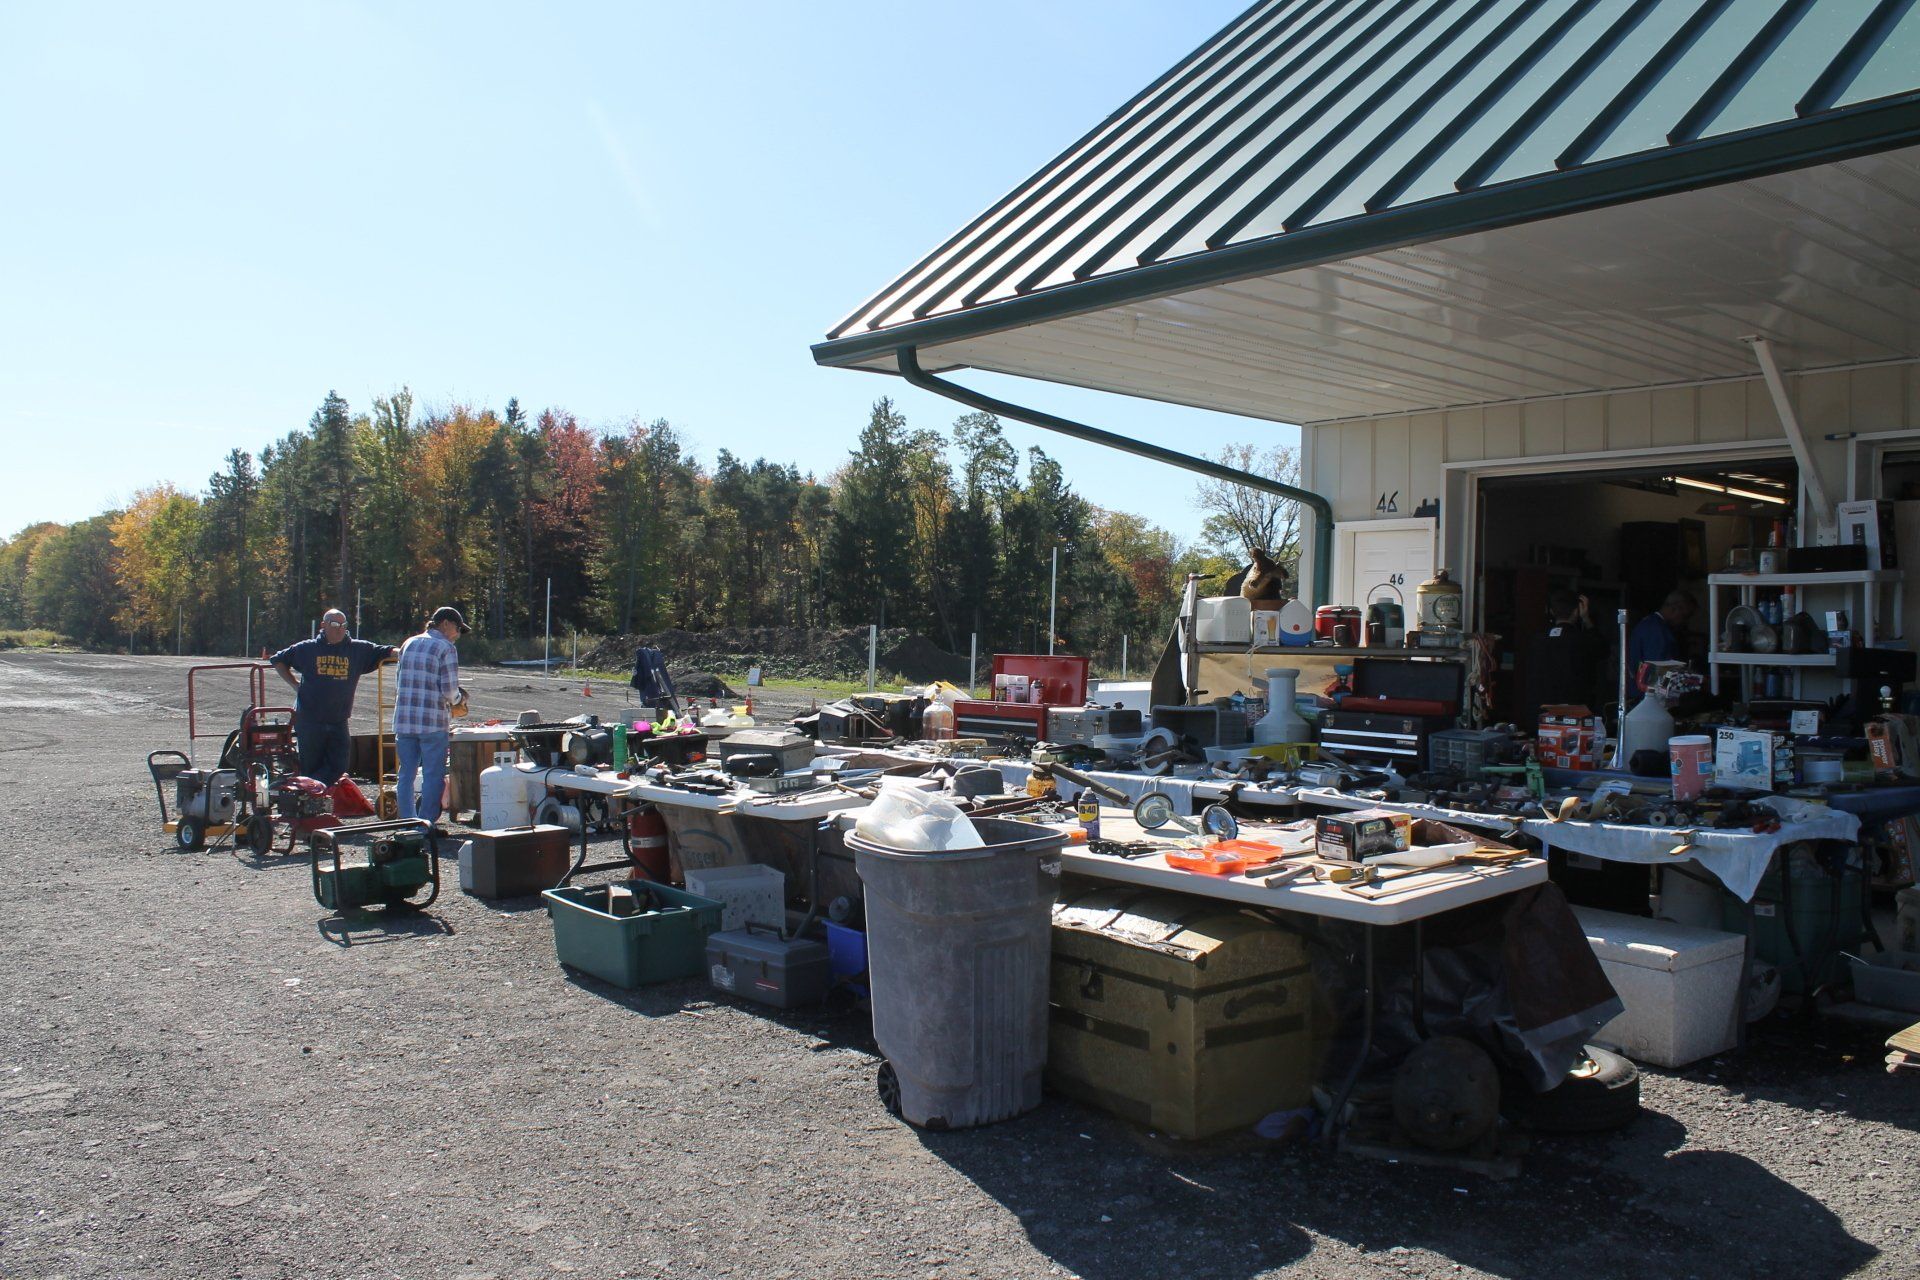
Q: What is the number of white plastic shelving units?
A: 1